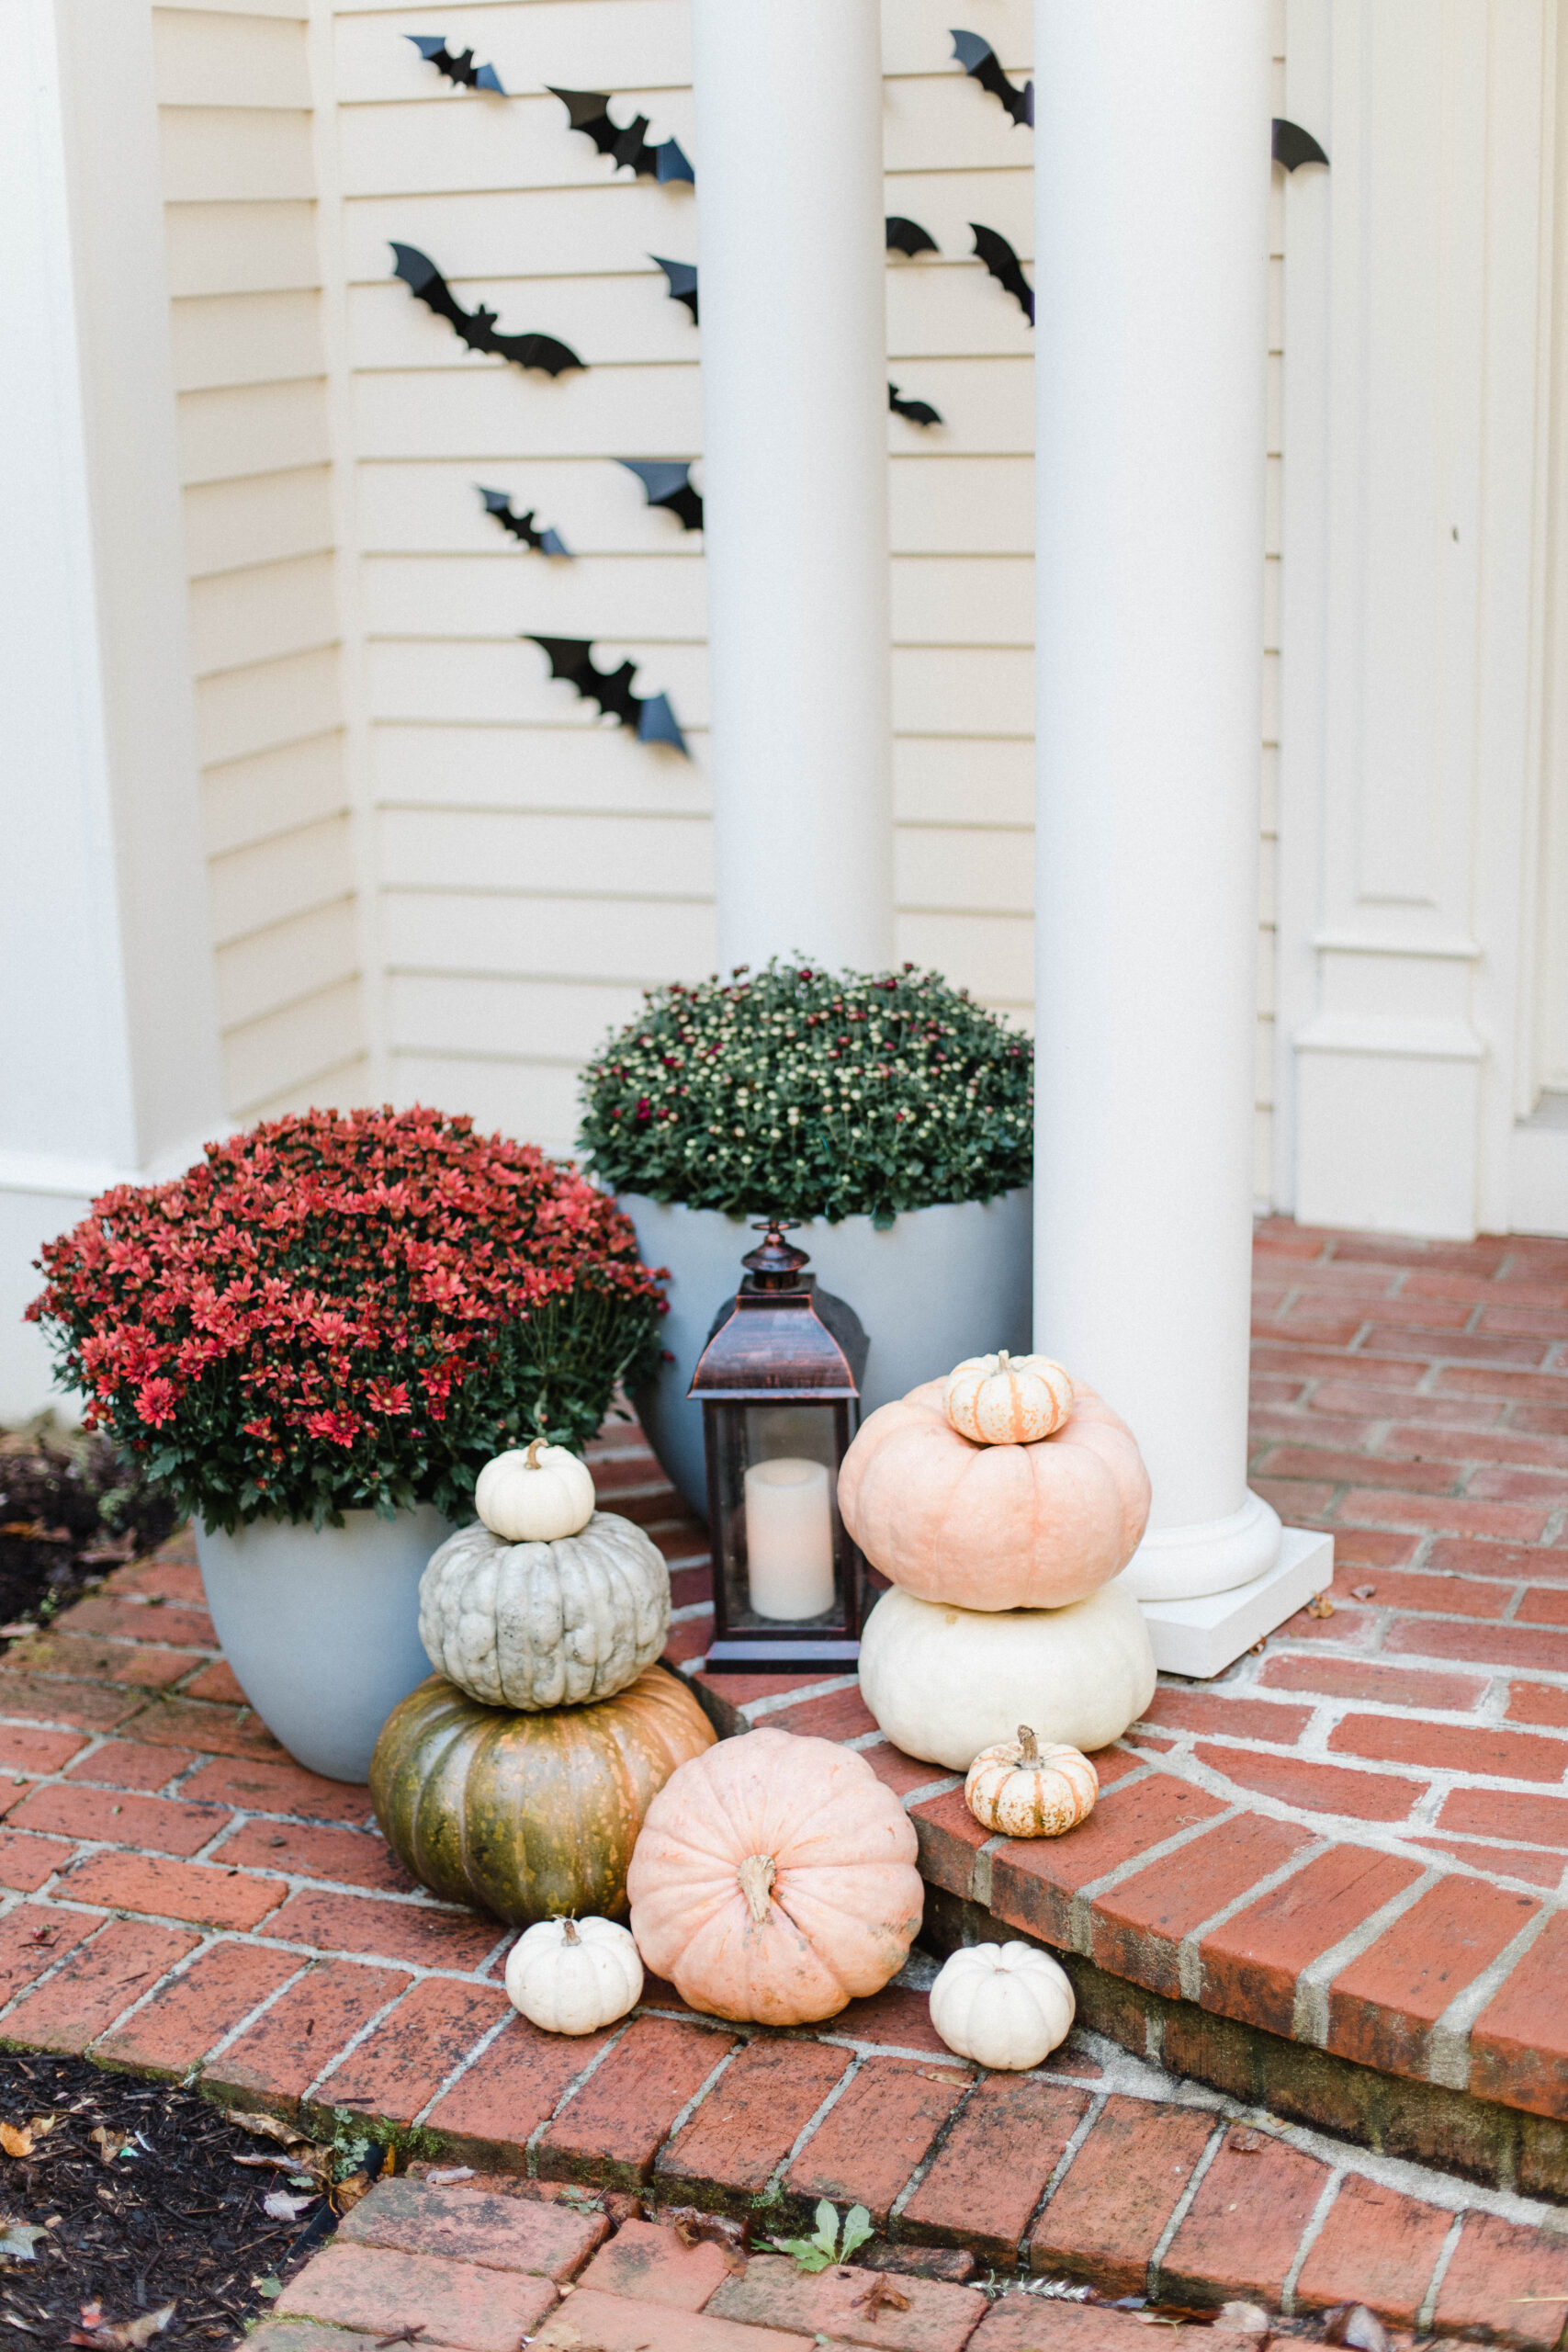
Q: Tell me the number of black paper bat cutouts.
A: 12